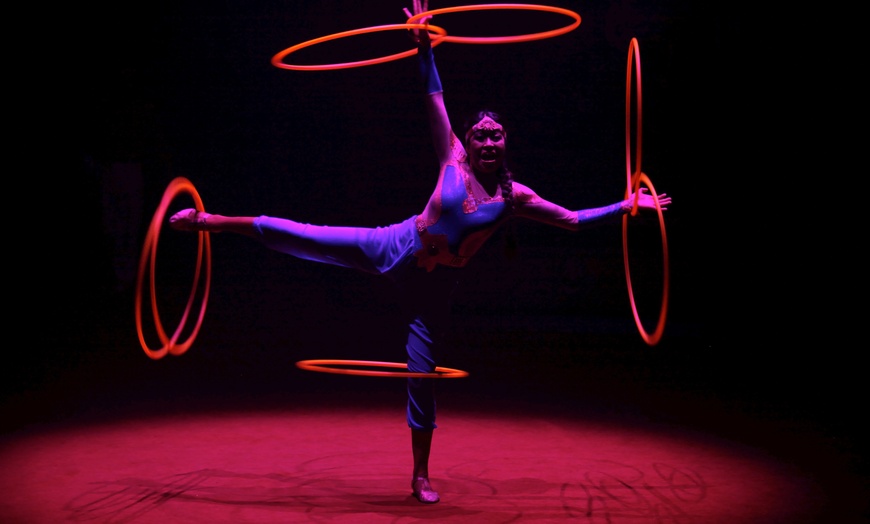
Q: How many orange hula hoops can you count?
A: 7